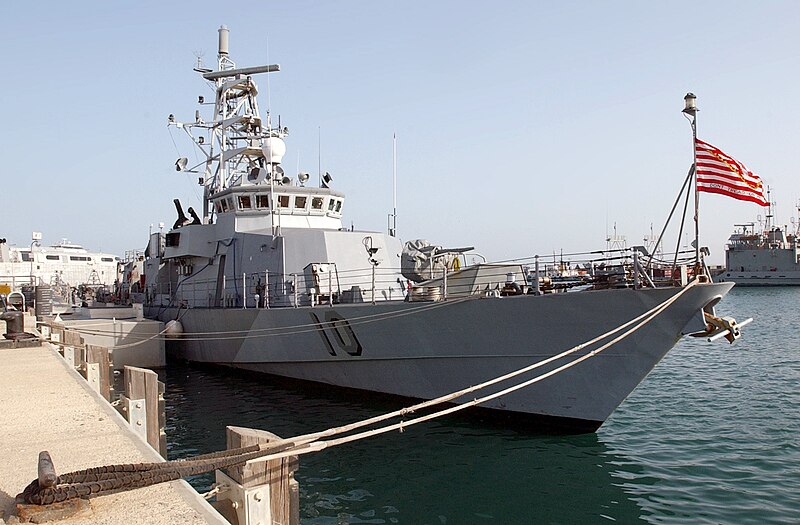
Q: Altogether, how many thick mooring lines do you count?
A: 2